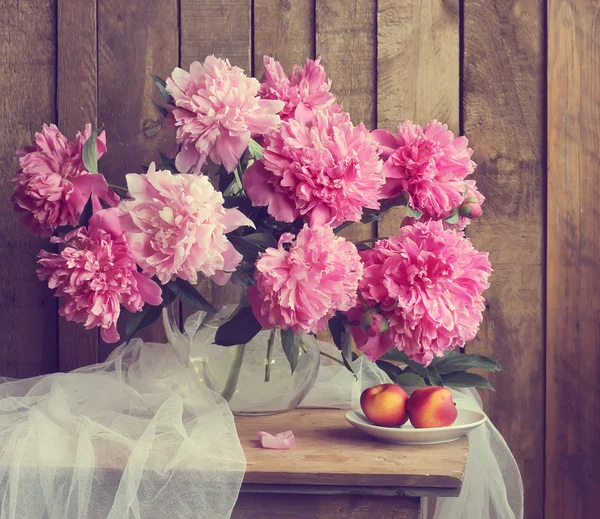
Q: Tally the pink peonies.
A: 9